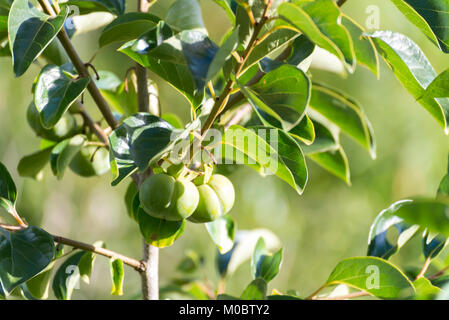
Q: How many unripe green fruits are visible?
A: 4